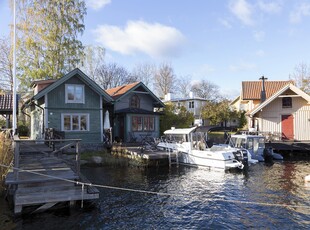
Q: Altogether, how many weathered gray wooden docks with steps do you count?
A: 1